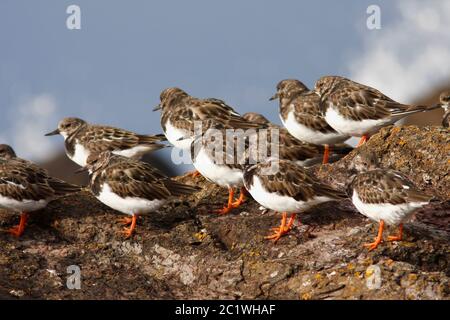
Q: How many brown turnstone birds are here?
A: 11